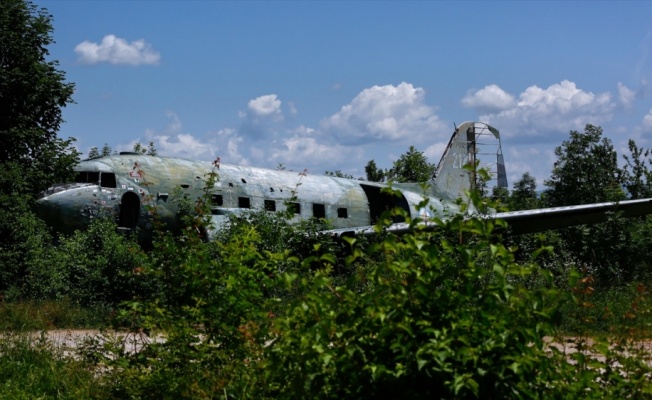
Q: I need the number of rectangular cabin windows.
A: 6